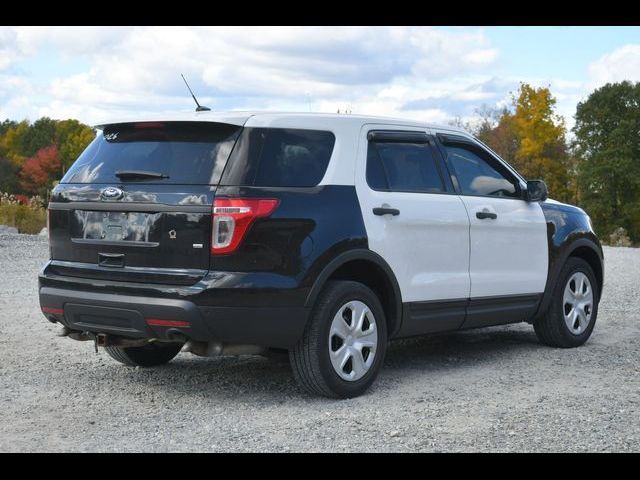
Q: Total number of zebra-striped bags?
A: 0